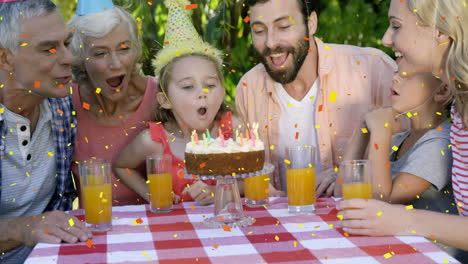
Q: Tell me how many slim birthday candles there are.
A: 11